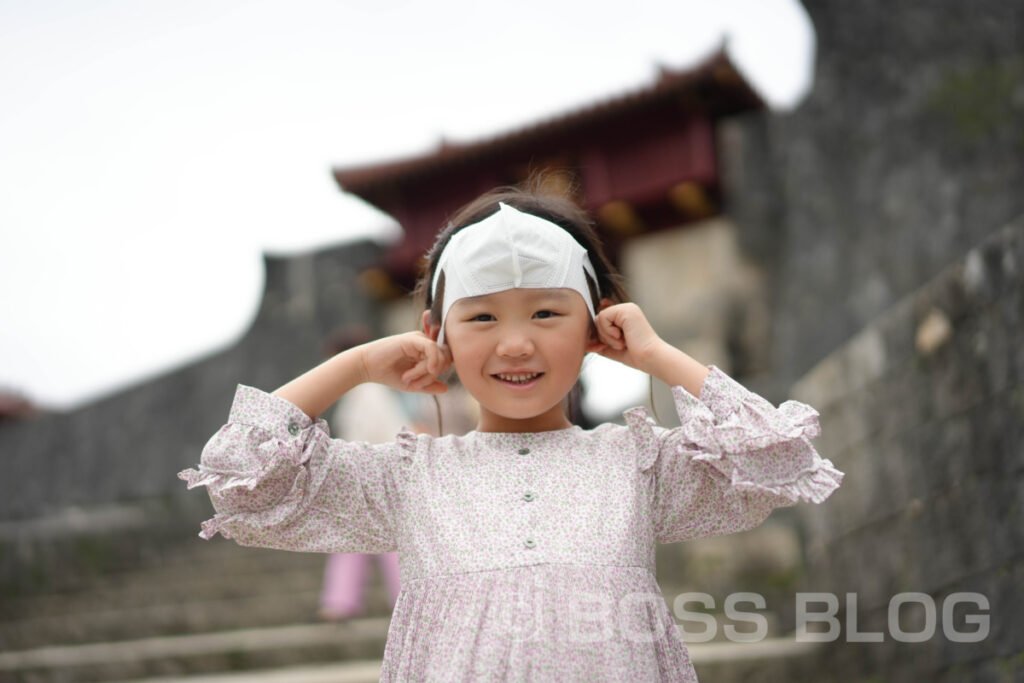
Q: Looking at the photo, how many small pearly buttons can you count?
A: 4